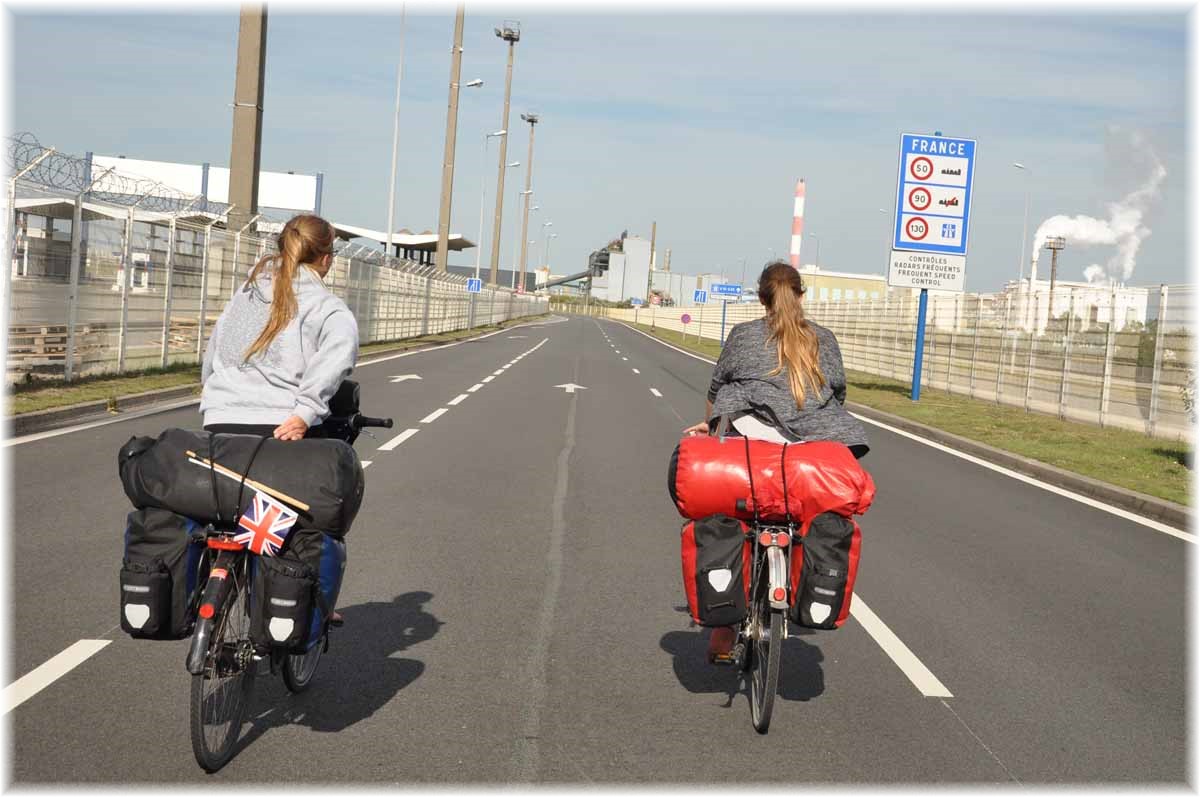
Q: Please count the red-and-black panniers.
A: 2